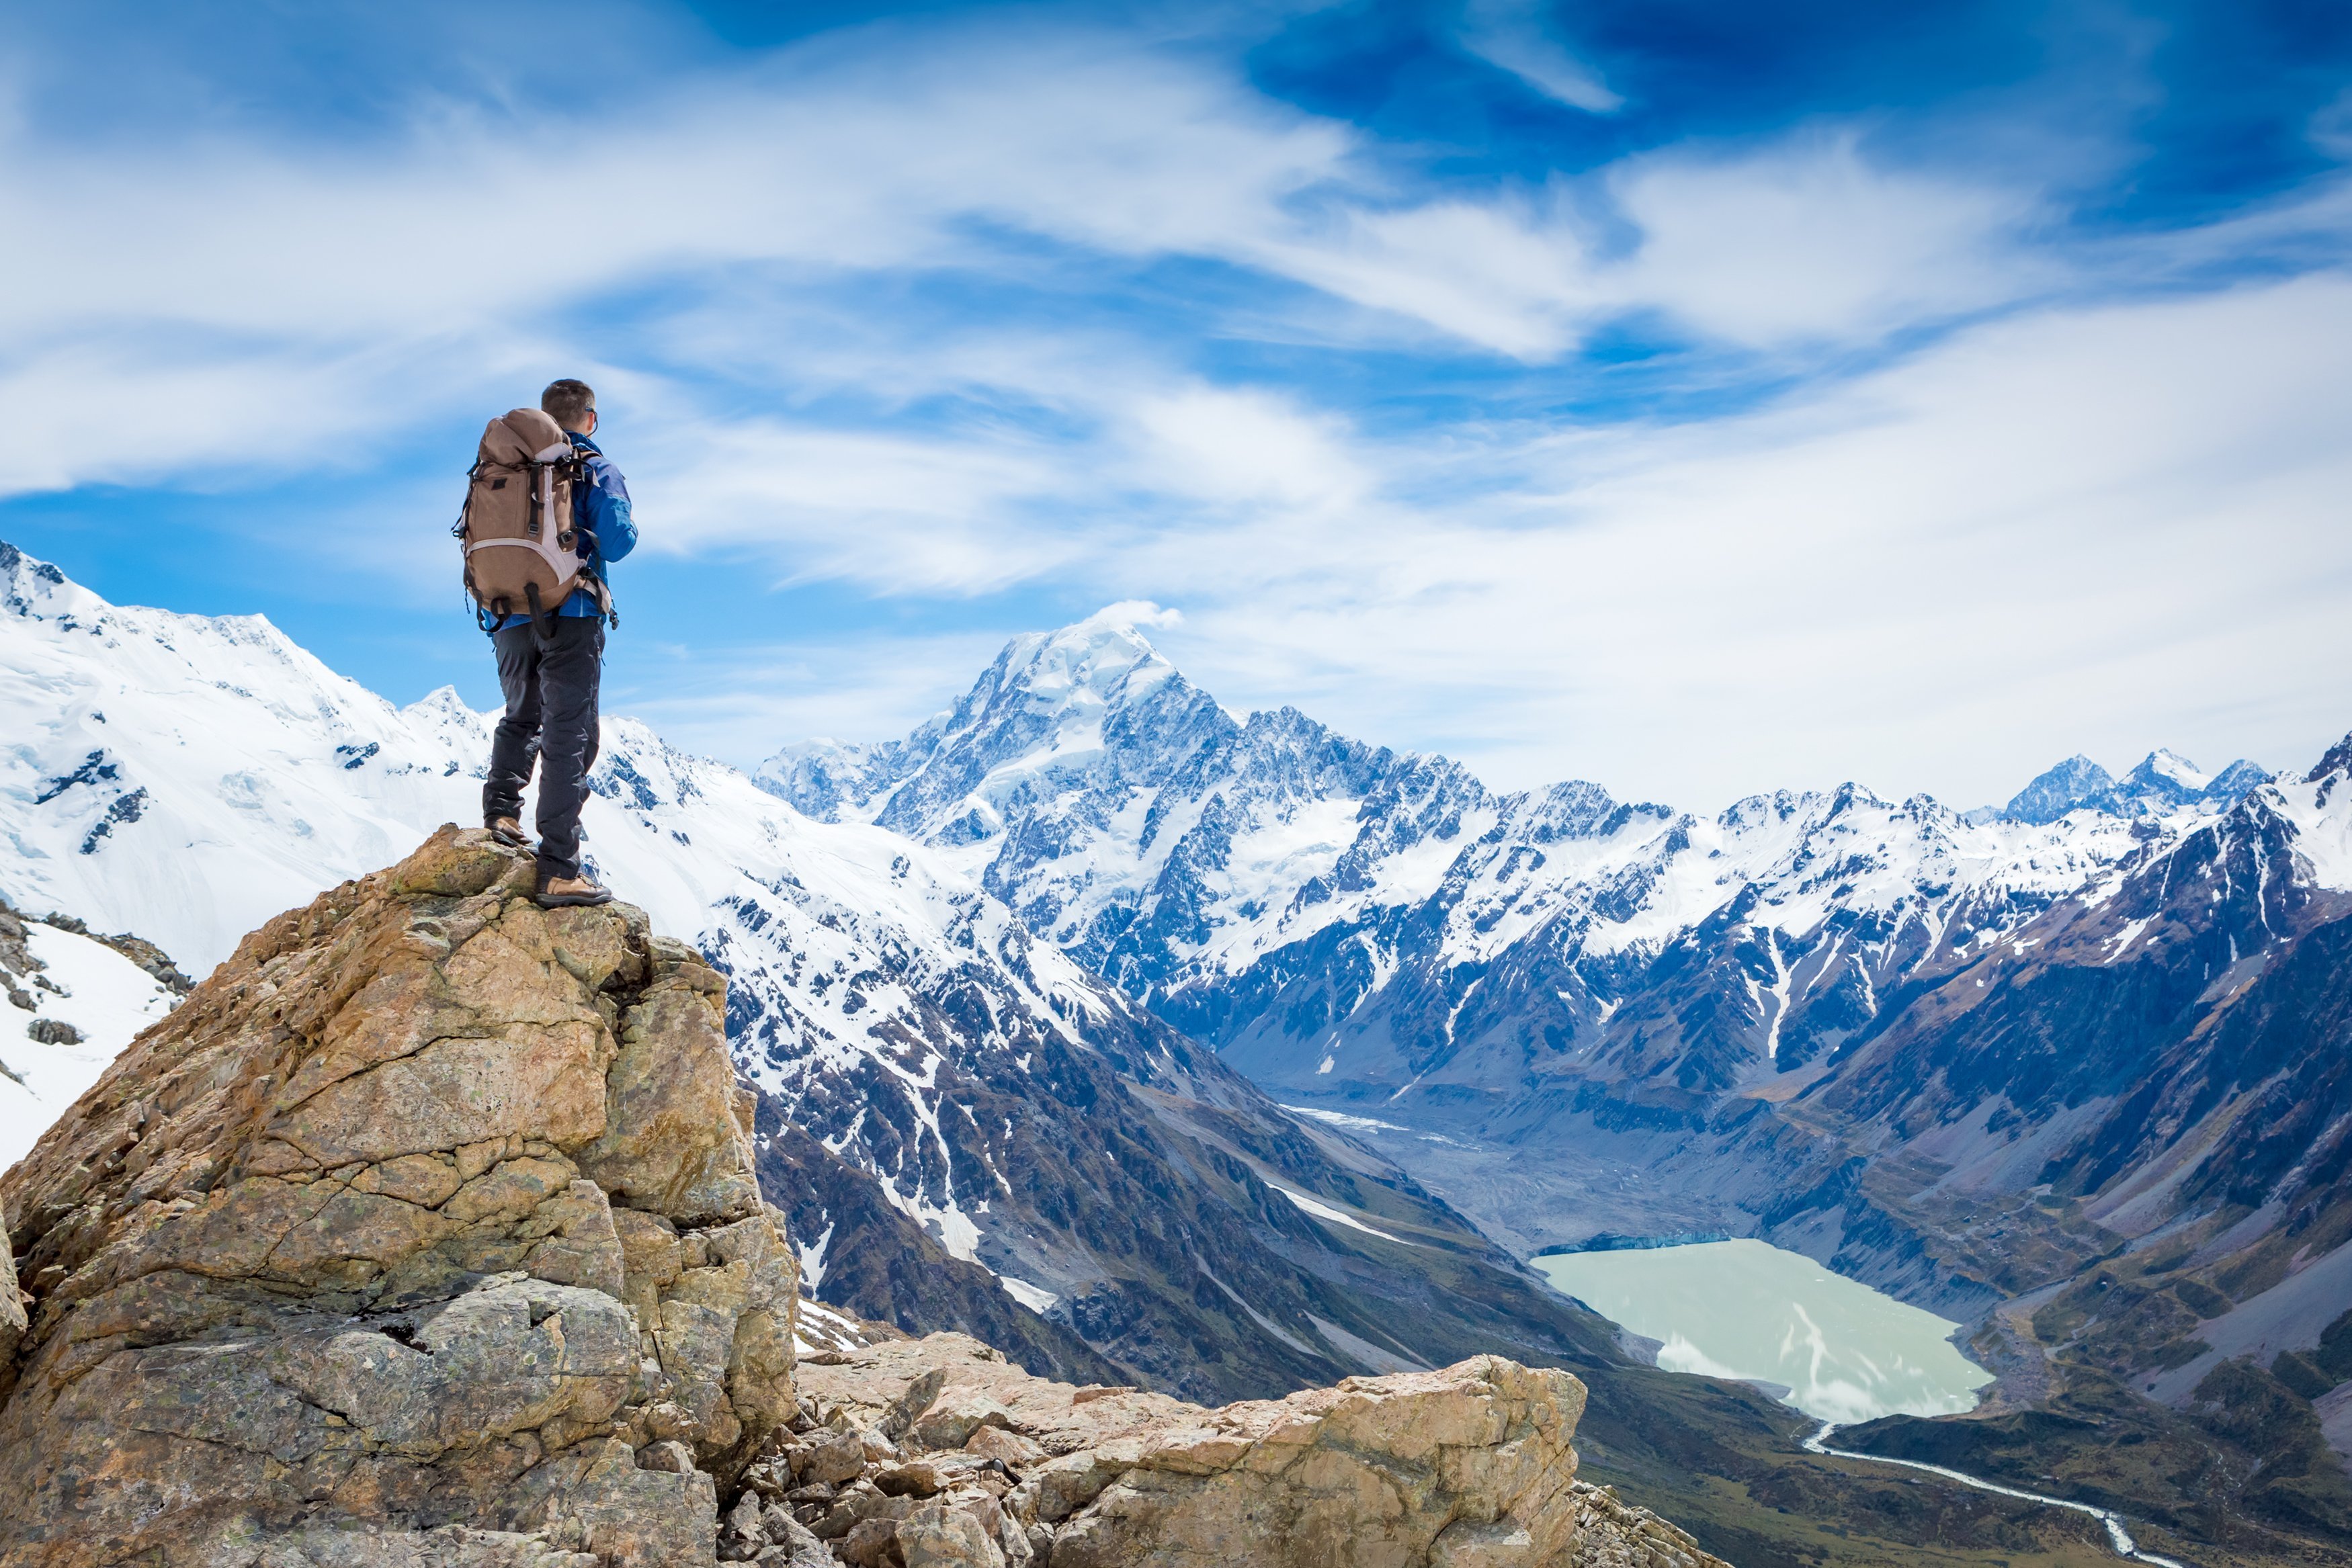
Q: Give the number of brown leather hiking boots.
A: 2